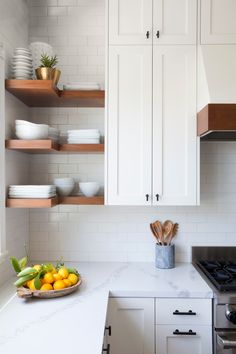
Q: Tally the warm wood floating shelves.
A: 3